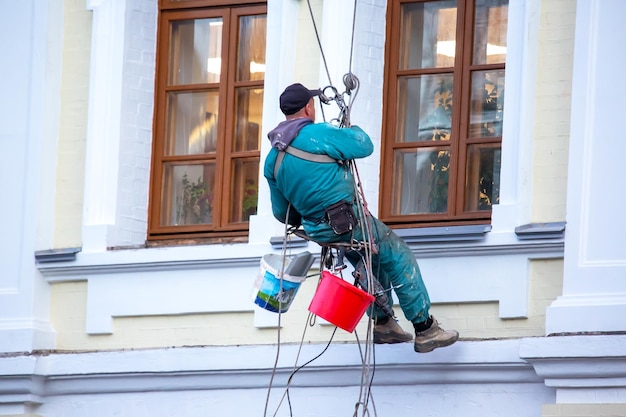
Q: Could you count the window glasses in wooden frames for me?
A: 12